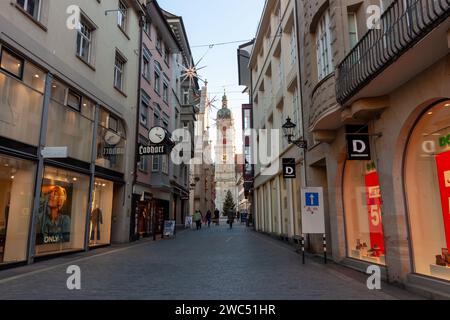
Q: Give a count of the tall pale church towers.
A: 1